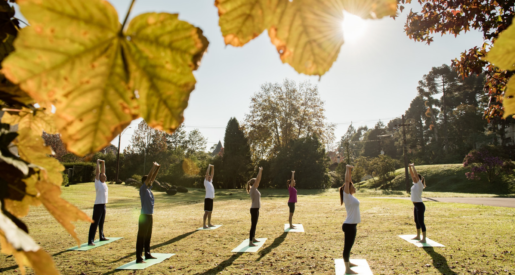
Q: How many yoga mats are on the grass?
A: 7